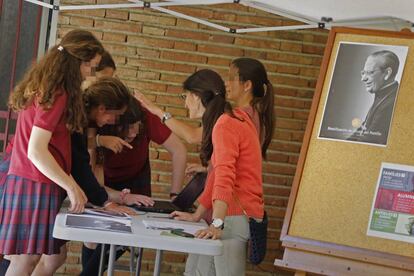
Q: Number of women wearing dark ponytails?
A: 2